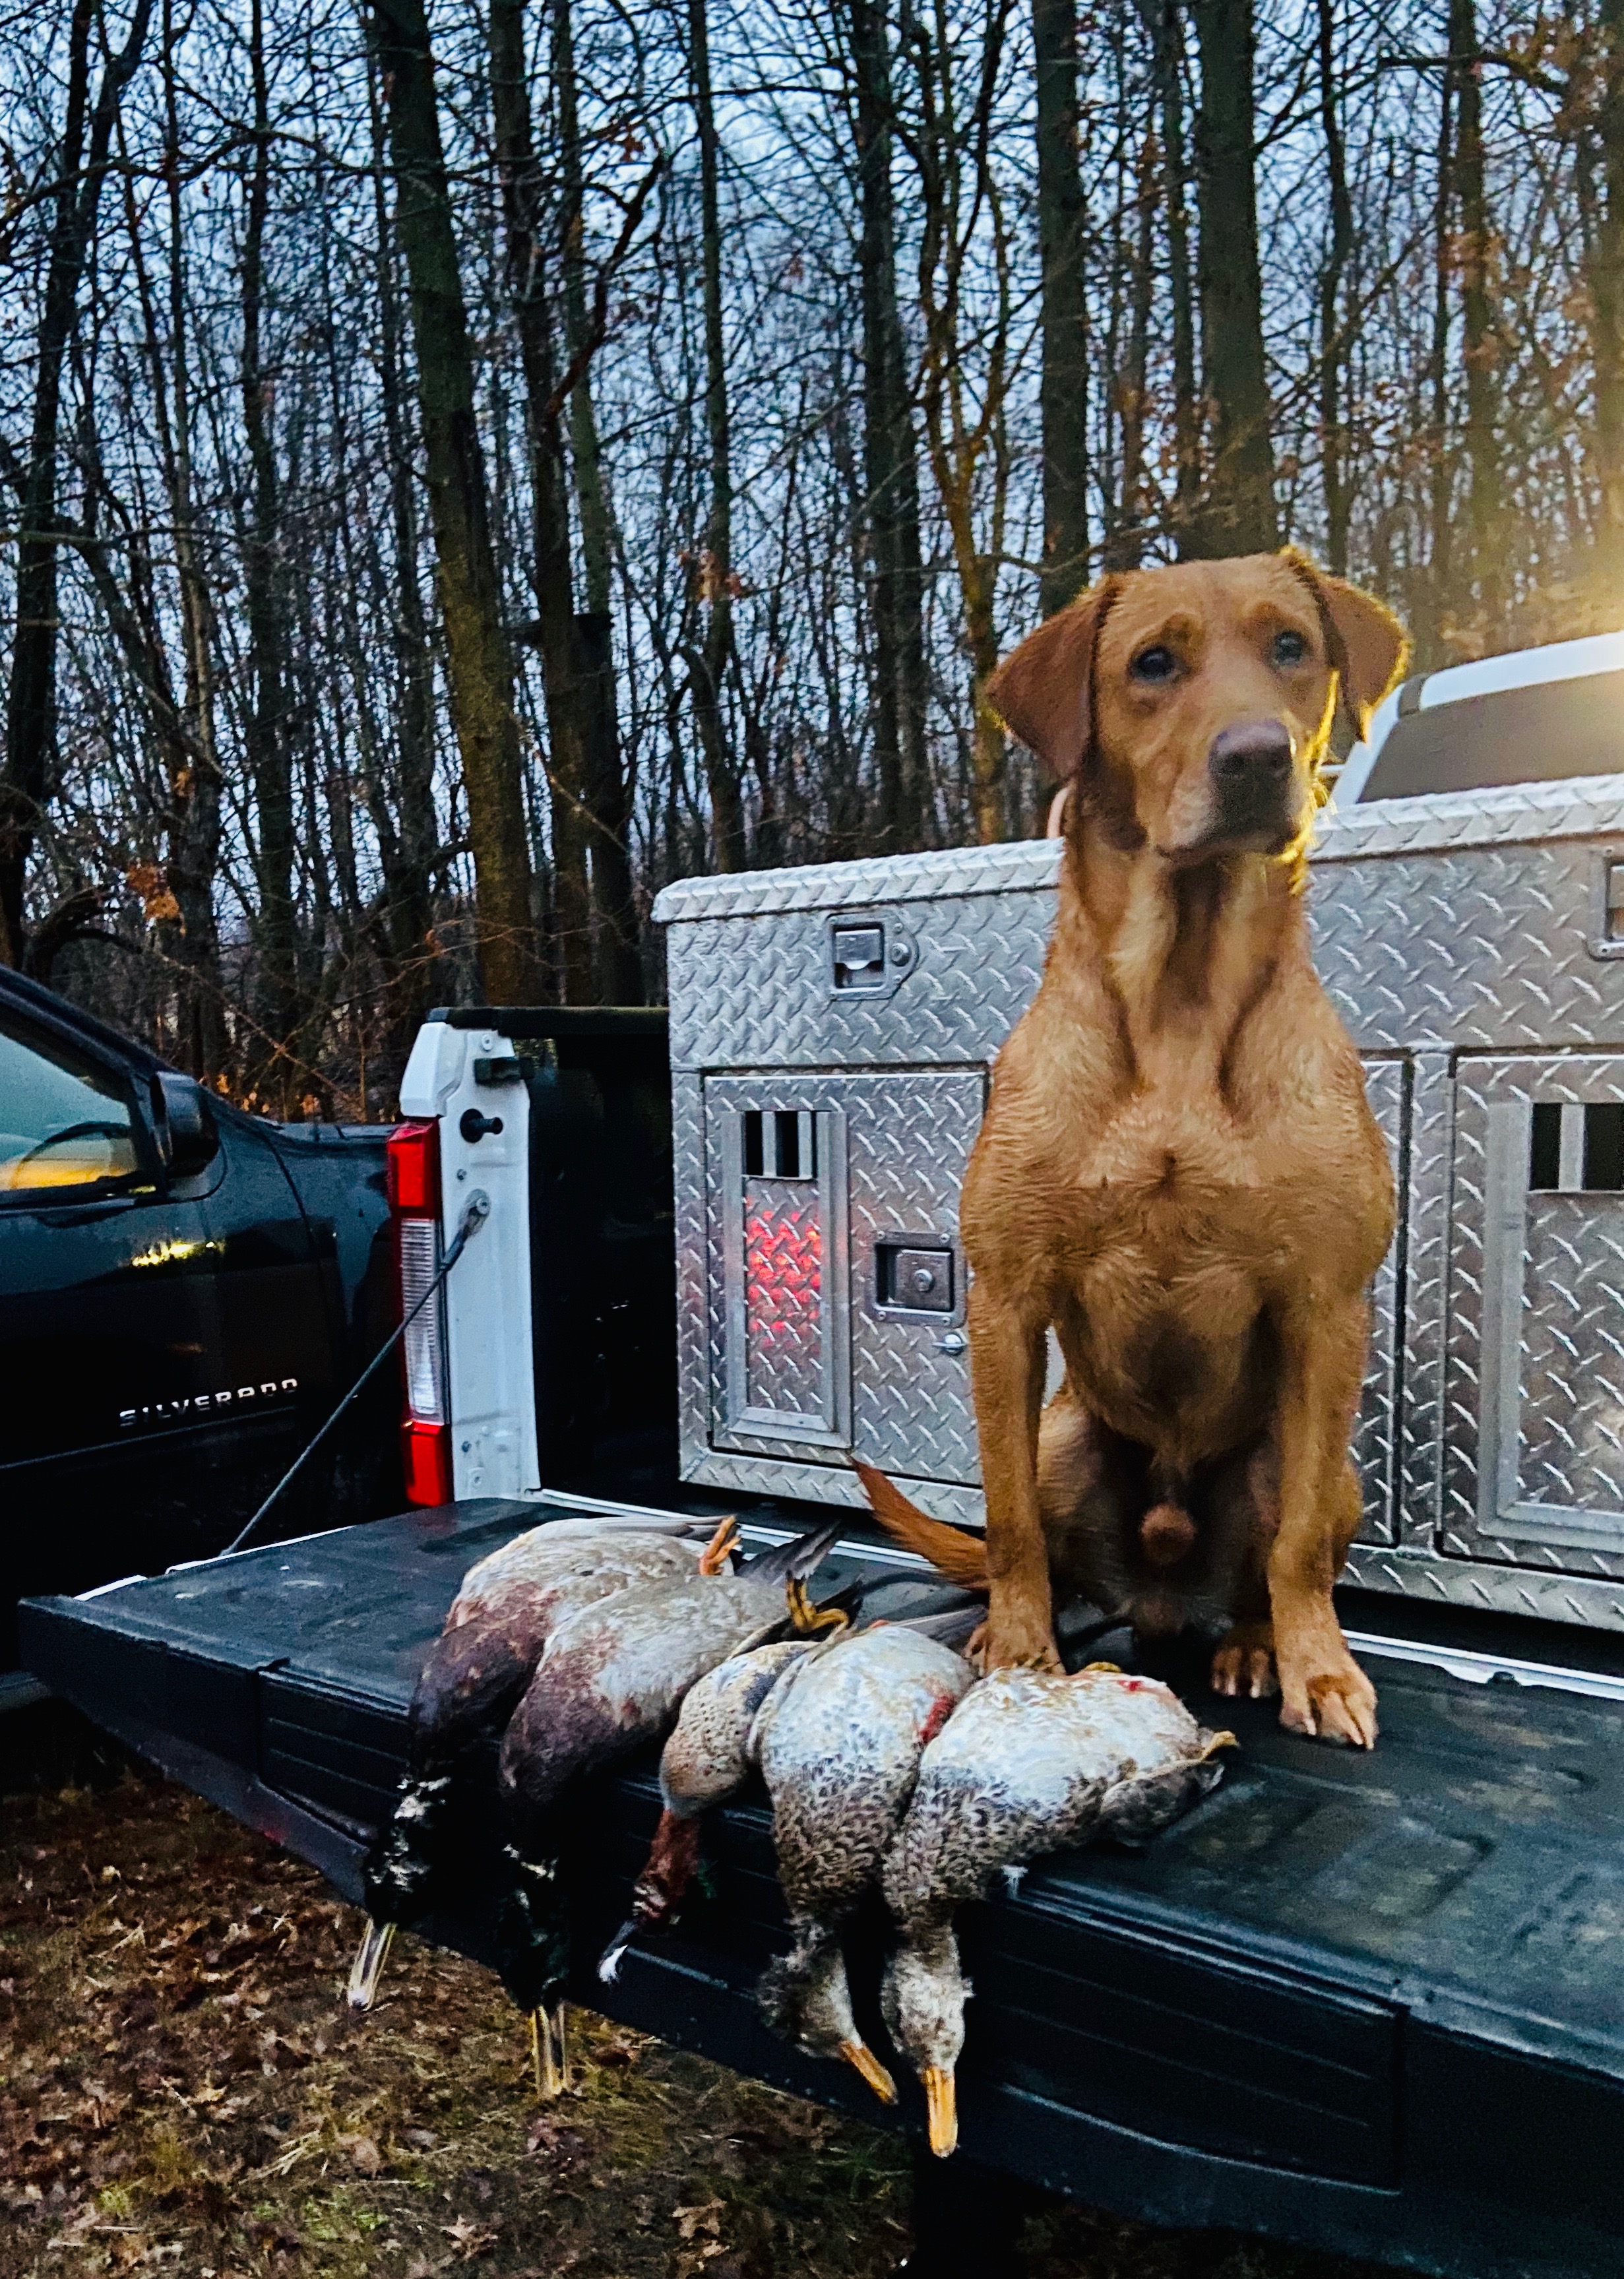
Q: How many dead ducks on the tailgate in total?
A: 5